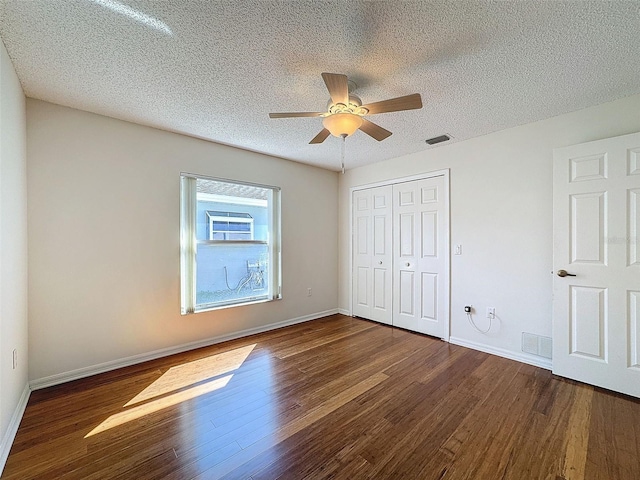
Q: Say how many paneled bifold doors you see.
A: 2